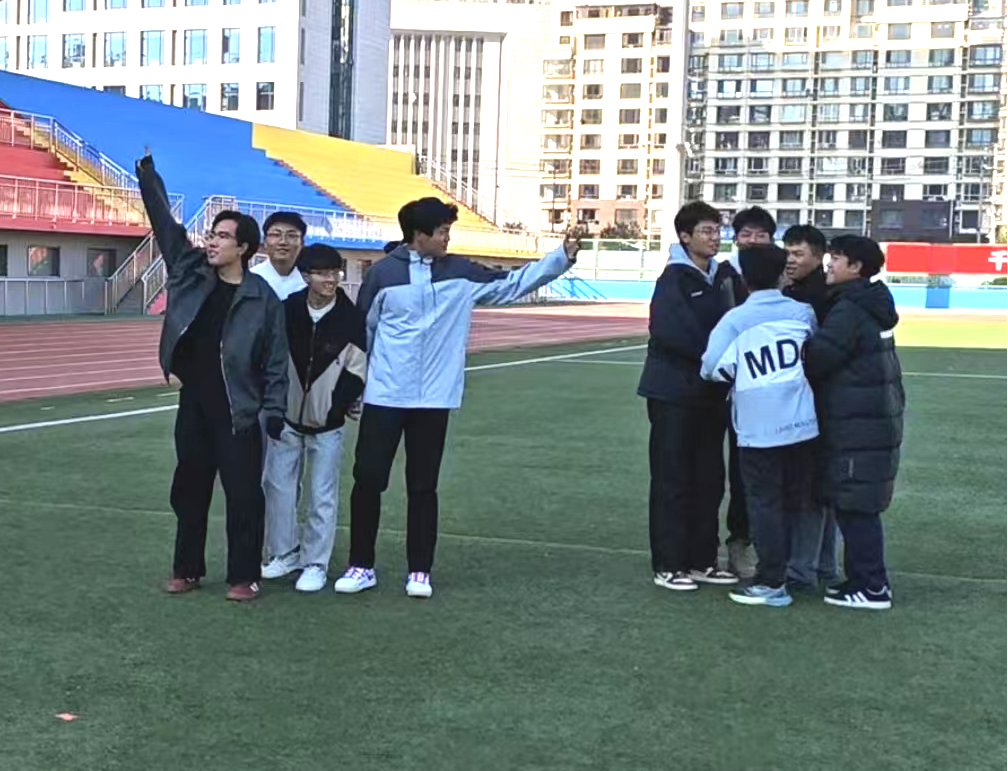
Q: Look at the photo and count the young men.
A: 9